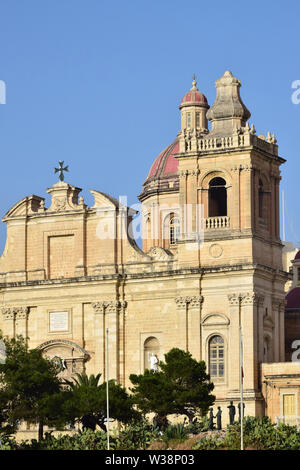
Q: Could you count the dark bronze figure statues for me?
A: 4